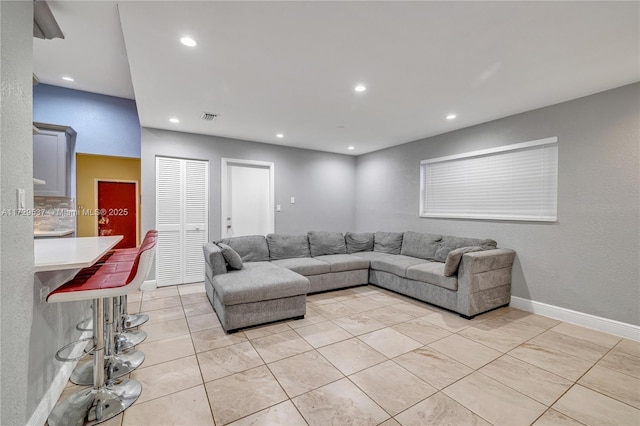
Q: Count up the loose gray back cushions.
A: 7